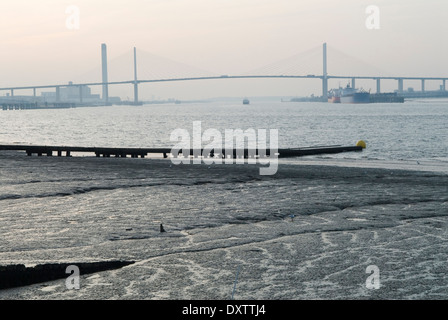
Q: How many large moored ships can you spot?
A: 2